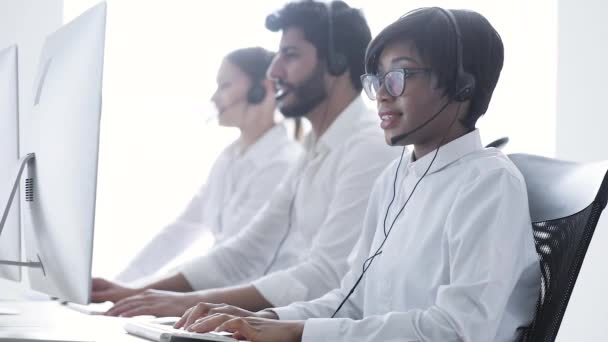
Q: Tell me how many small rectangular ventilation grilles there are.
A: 1